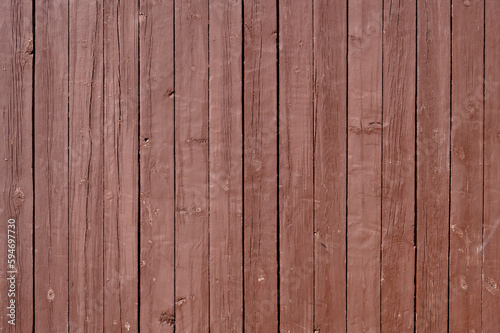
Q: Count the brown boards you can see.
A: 15